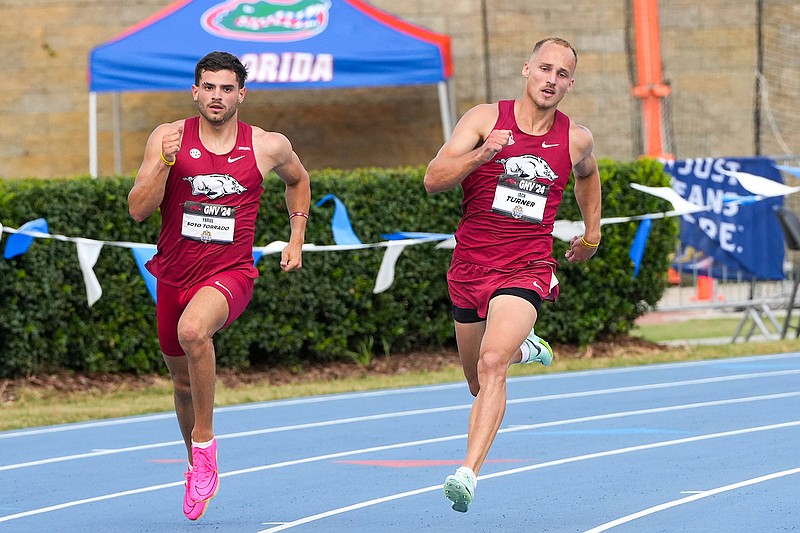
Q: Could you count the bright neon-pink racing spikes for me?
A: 2